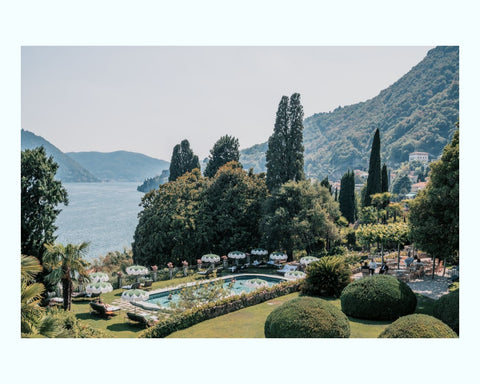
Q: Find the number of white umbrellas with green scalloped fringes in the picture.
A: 11